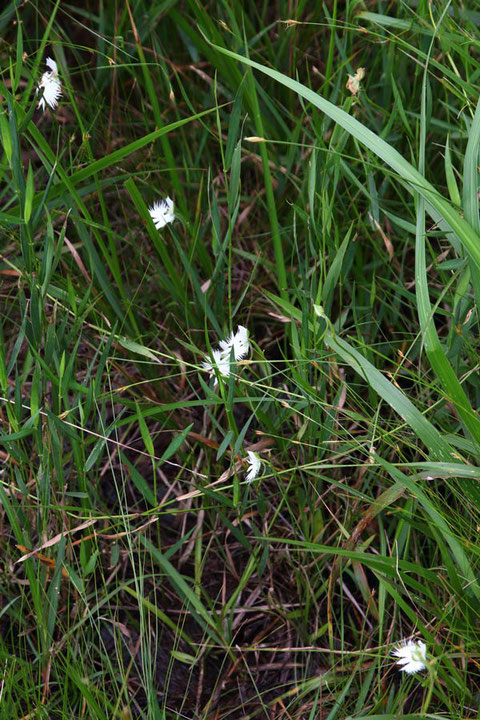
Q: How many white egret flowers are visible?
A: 6